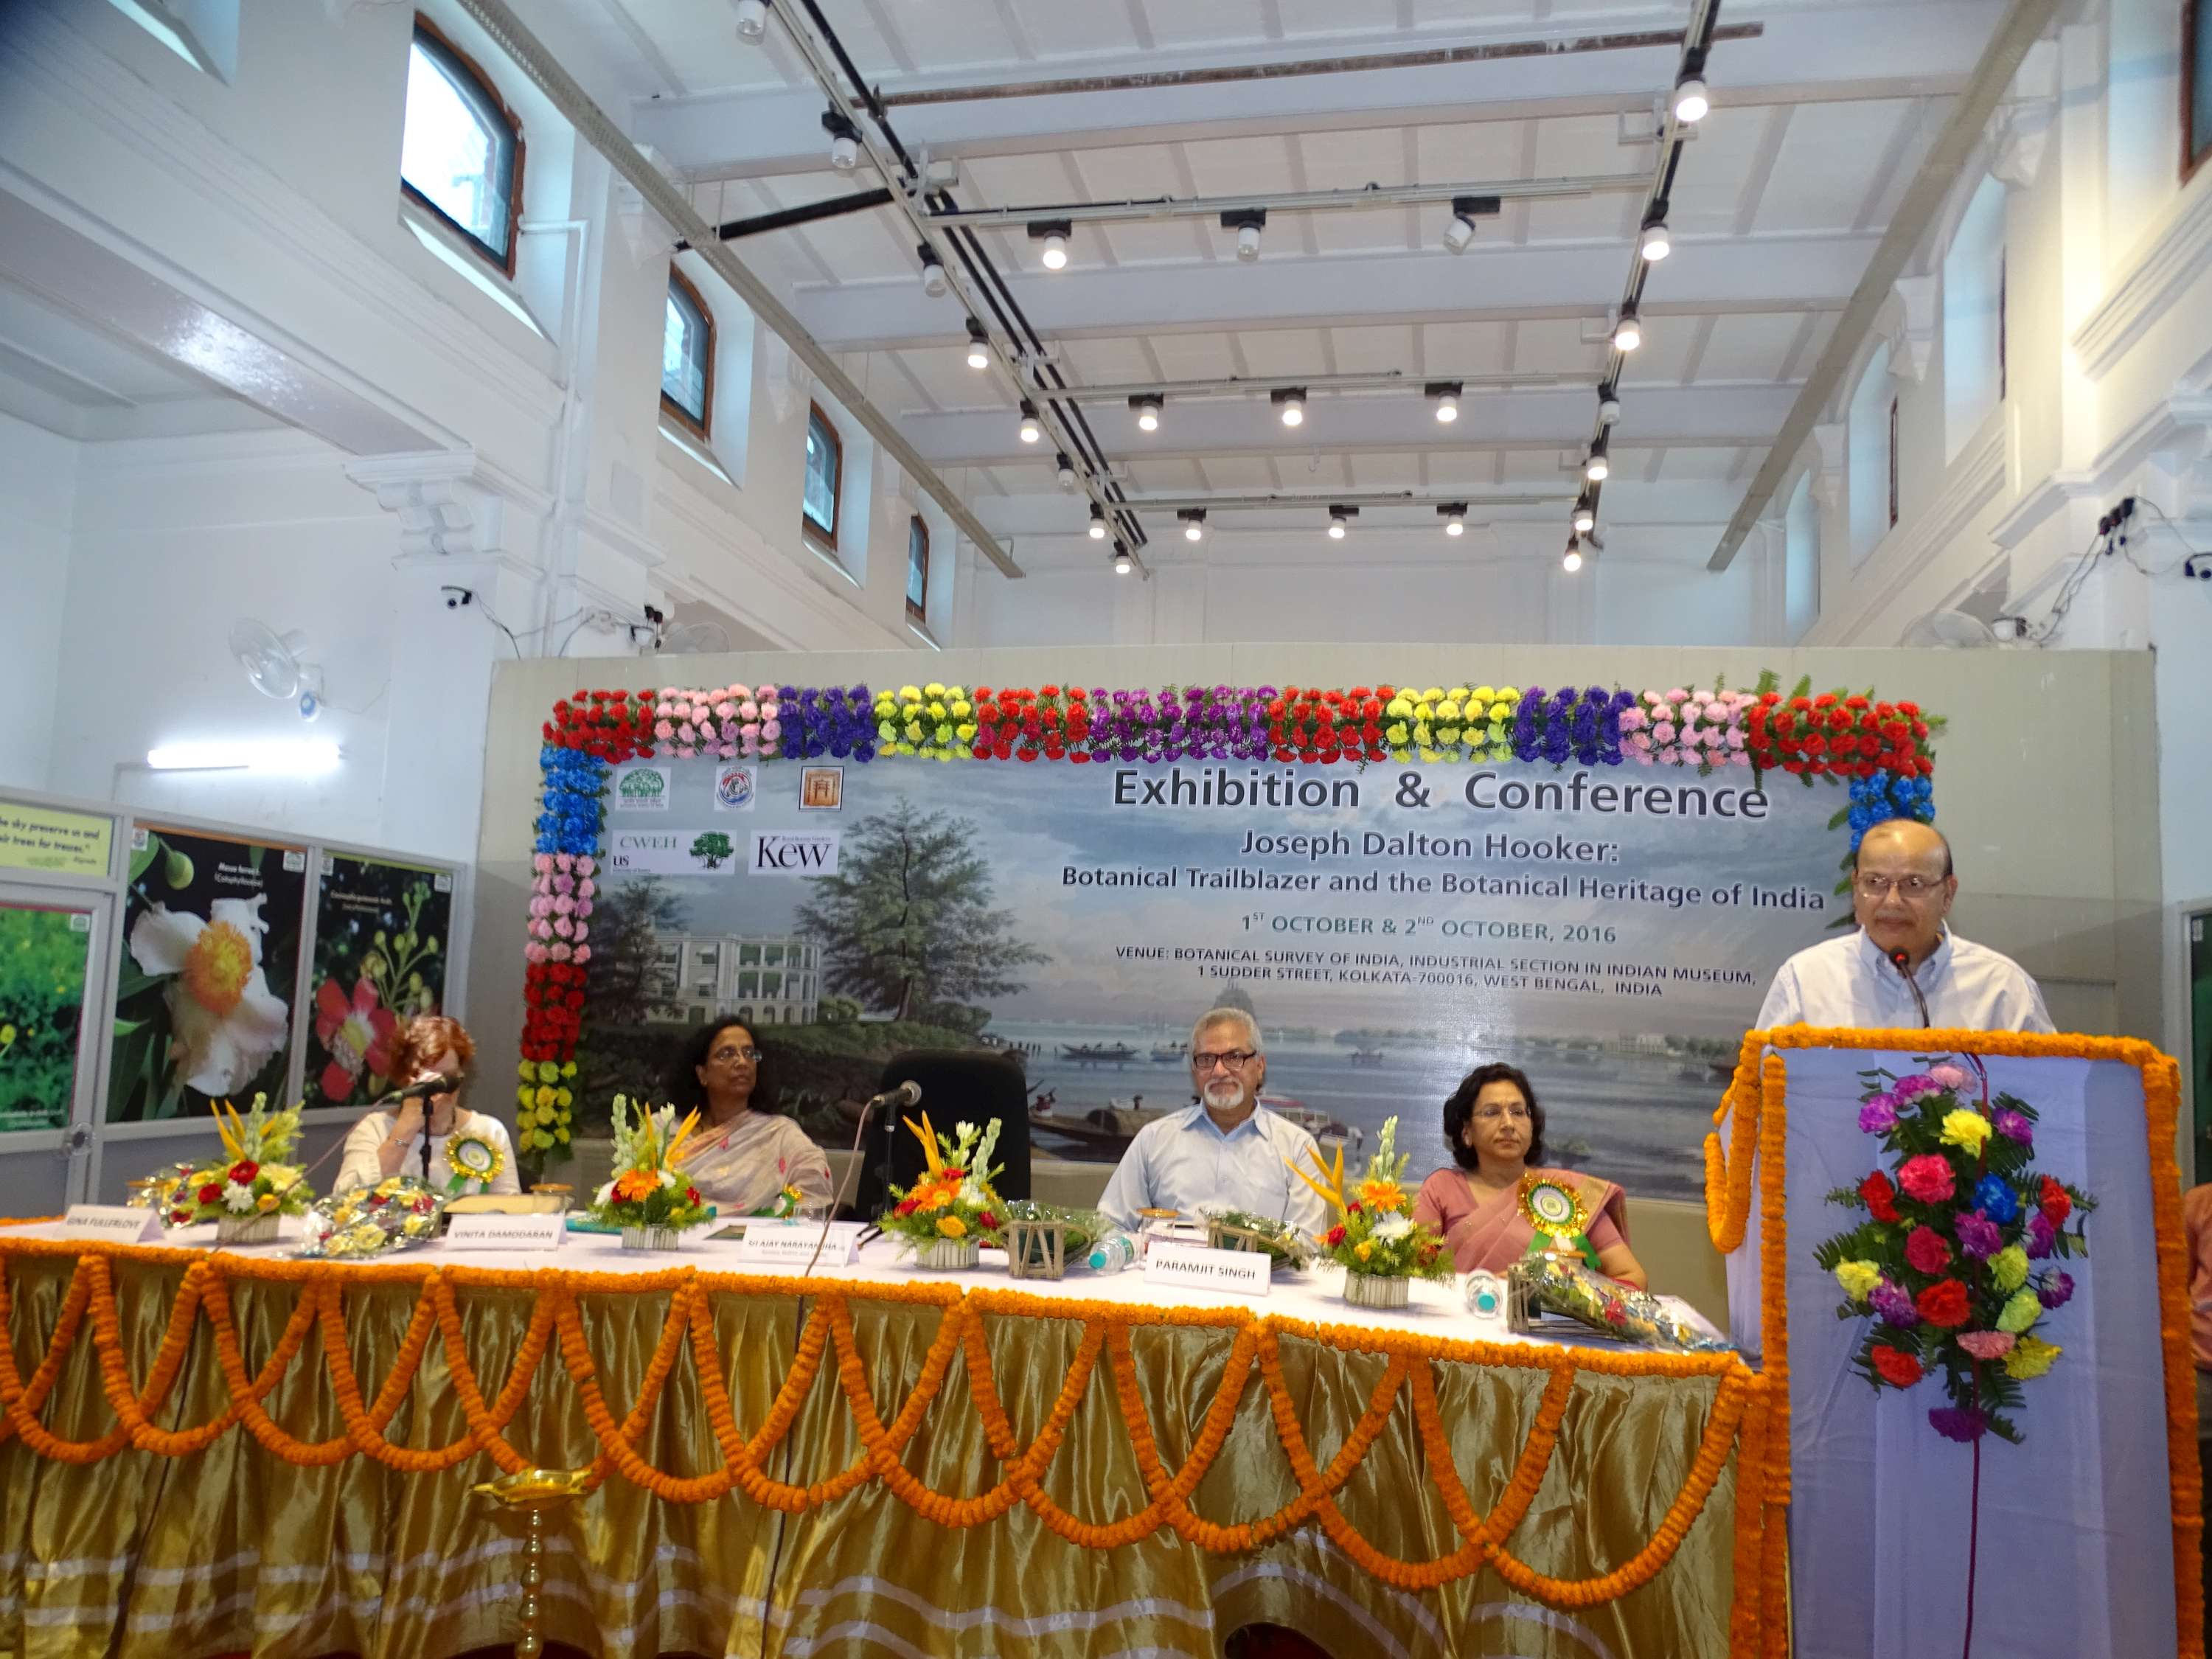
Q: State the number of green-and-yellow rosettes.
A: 3